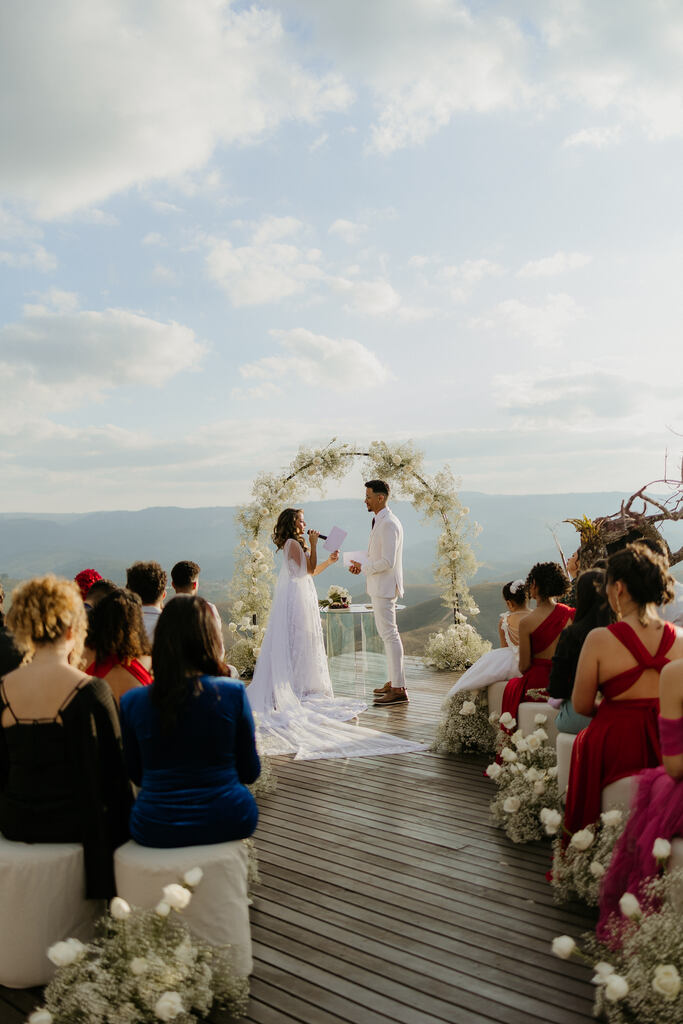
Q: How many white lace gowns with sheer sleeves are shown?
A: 1